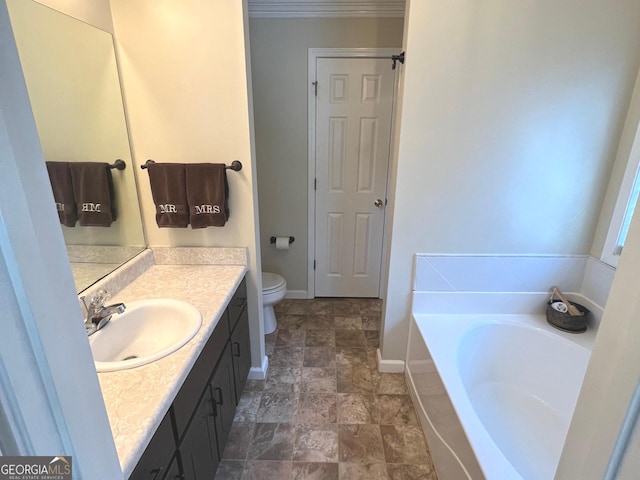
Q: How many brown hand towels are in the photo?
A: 2